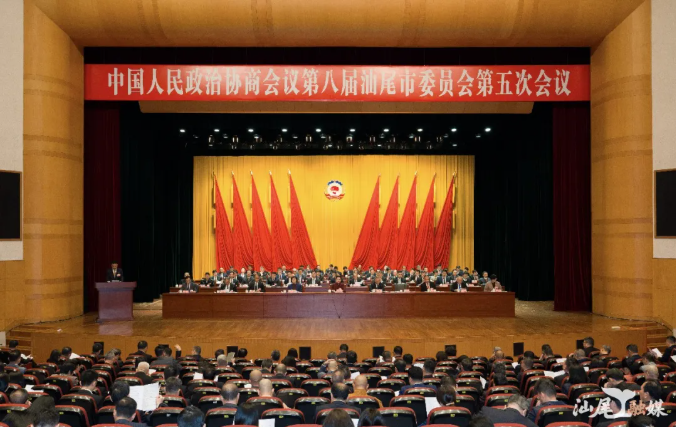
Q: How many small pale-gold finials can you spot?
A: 10